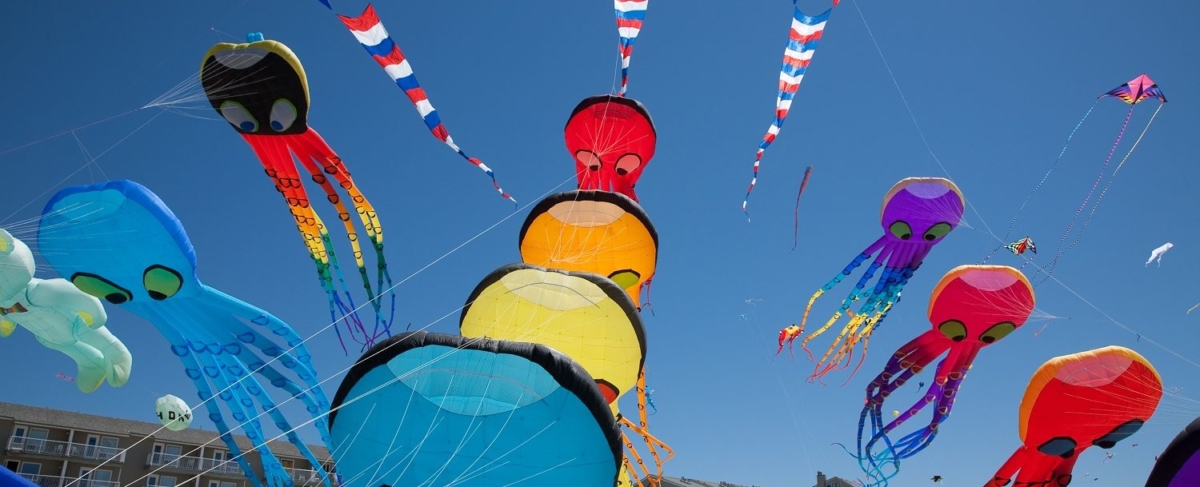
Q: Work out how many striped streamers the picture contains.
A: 3